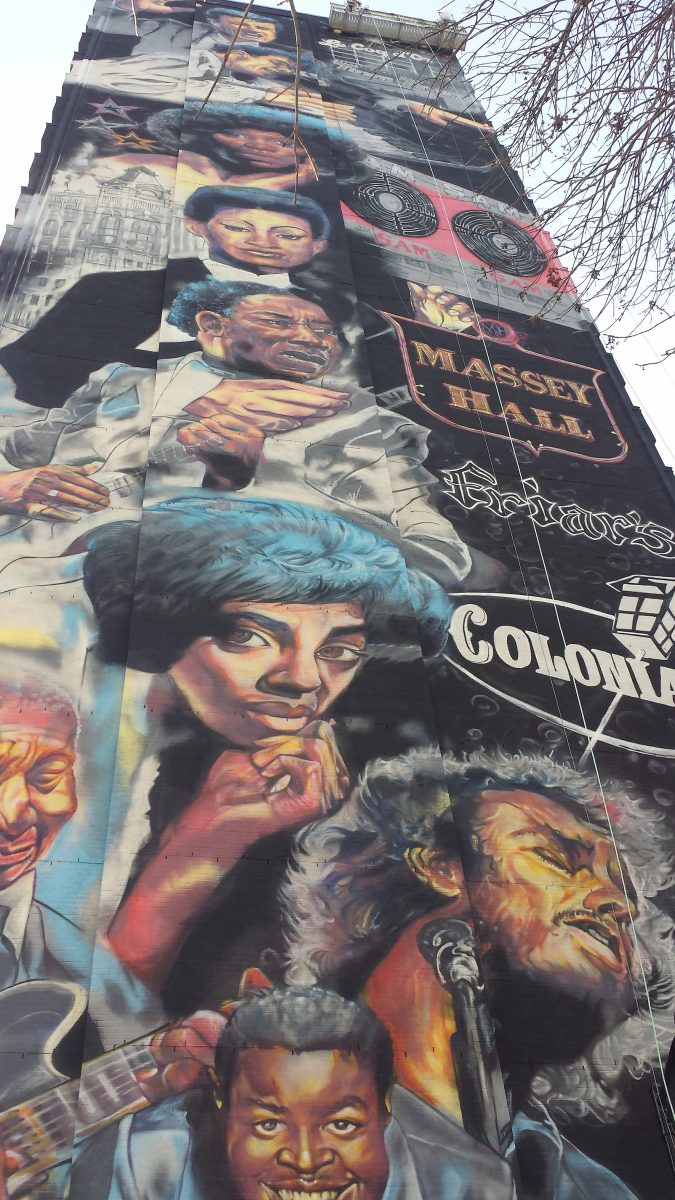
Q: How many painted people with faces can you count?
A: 9